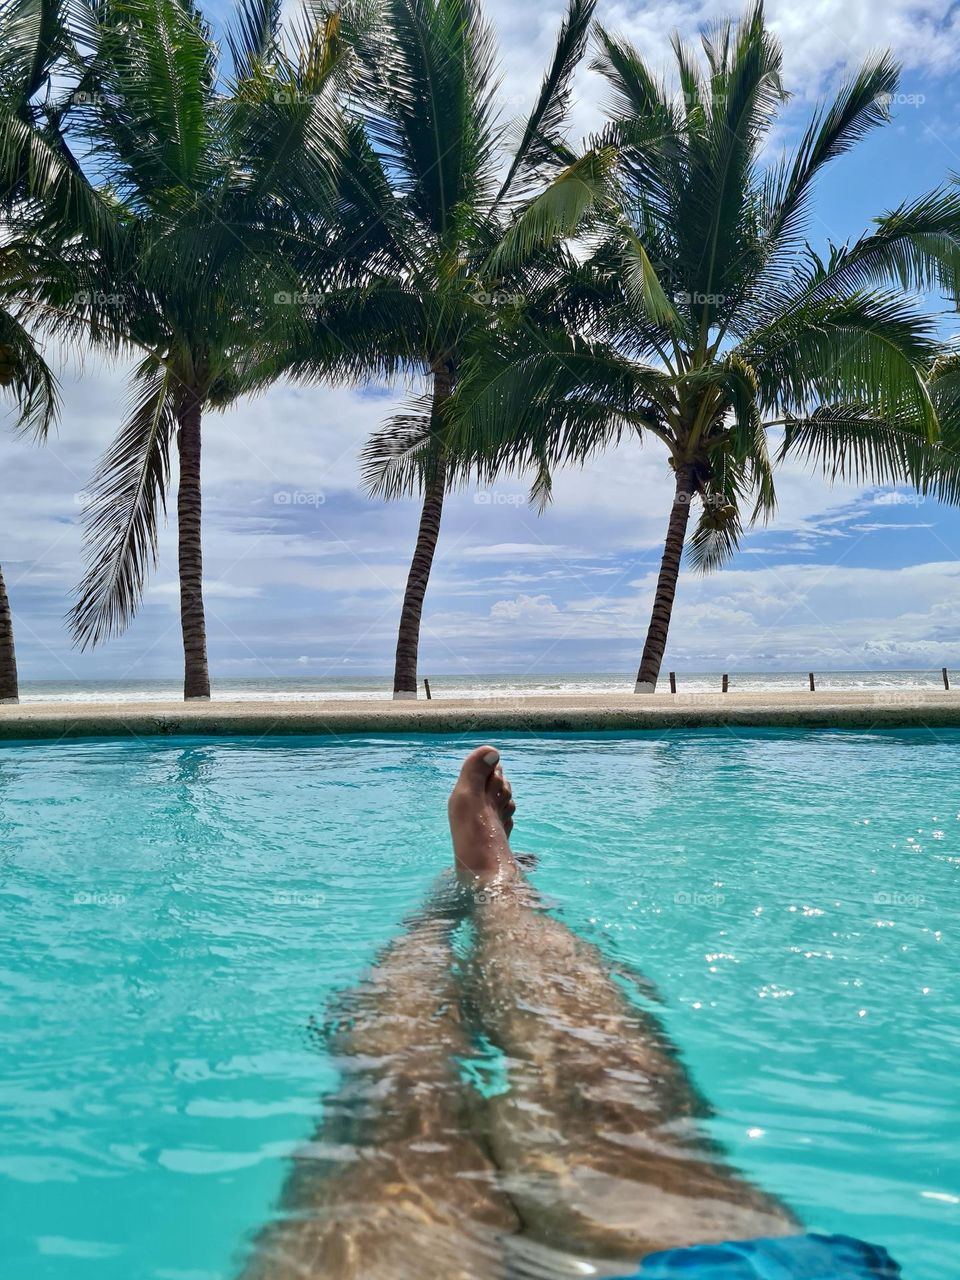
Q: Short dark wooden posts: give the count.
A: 5